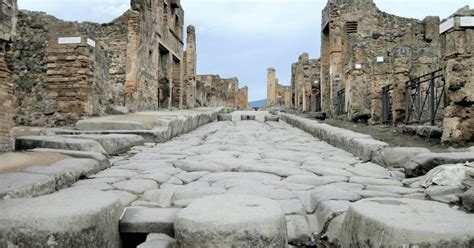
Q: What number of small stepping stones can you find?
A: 3